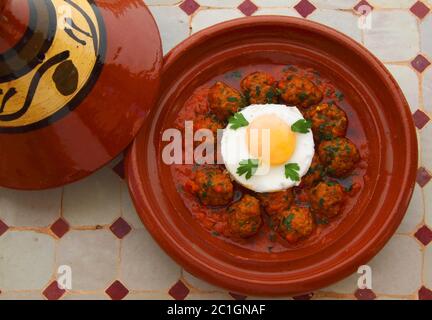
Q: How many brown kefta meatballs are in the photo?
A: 12